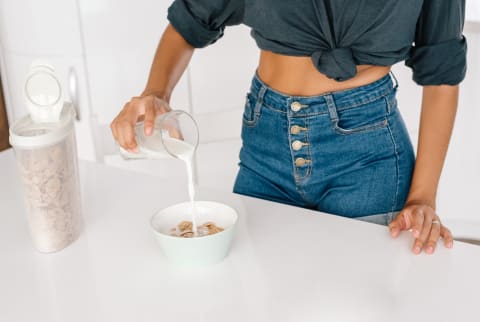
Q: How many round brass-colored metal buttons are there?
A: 4